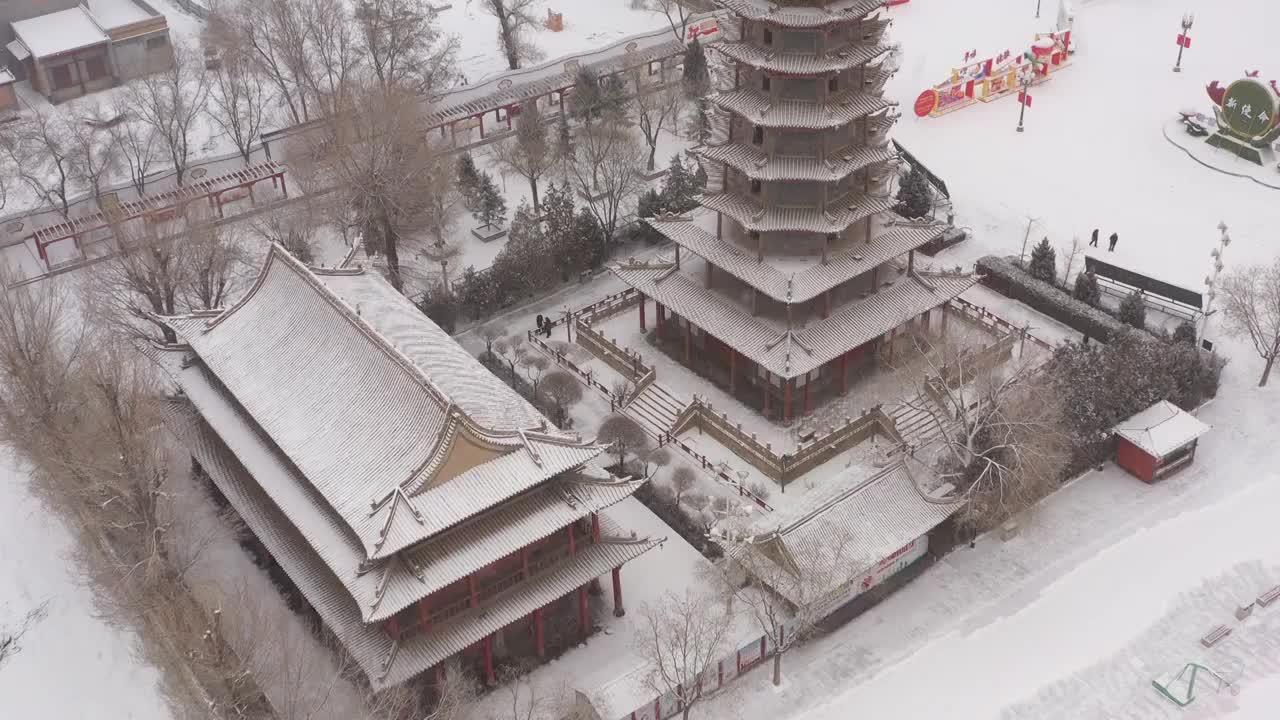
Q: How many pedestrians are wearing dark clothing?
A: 4